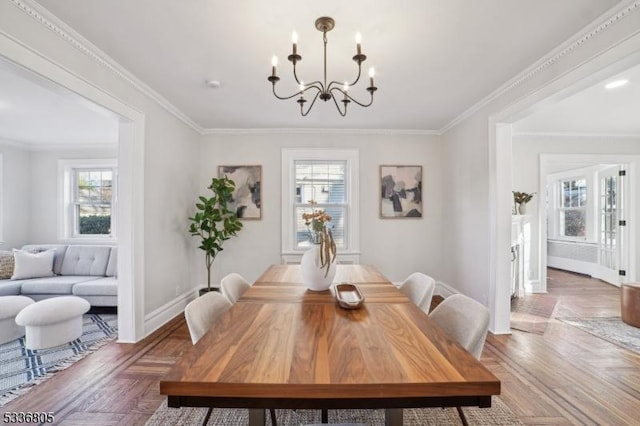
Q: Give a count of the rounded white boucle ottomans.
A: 2